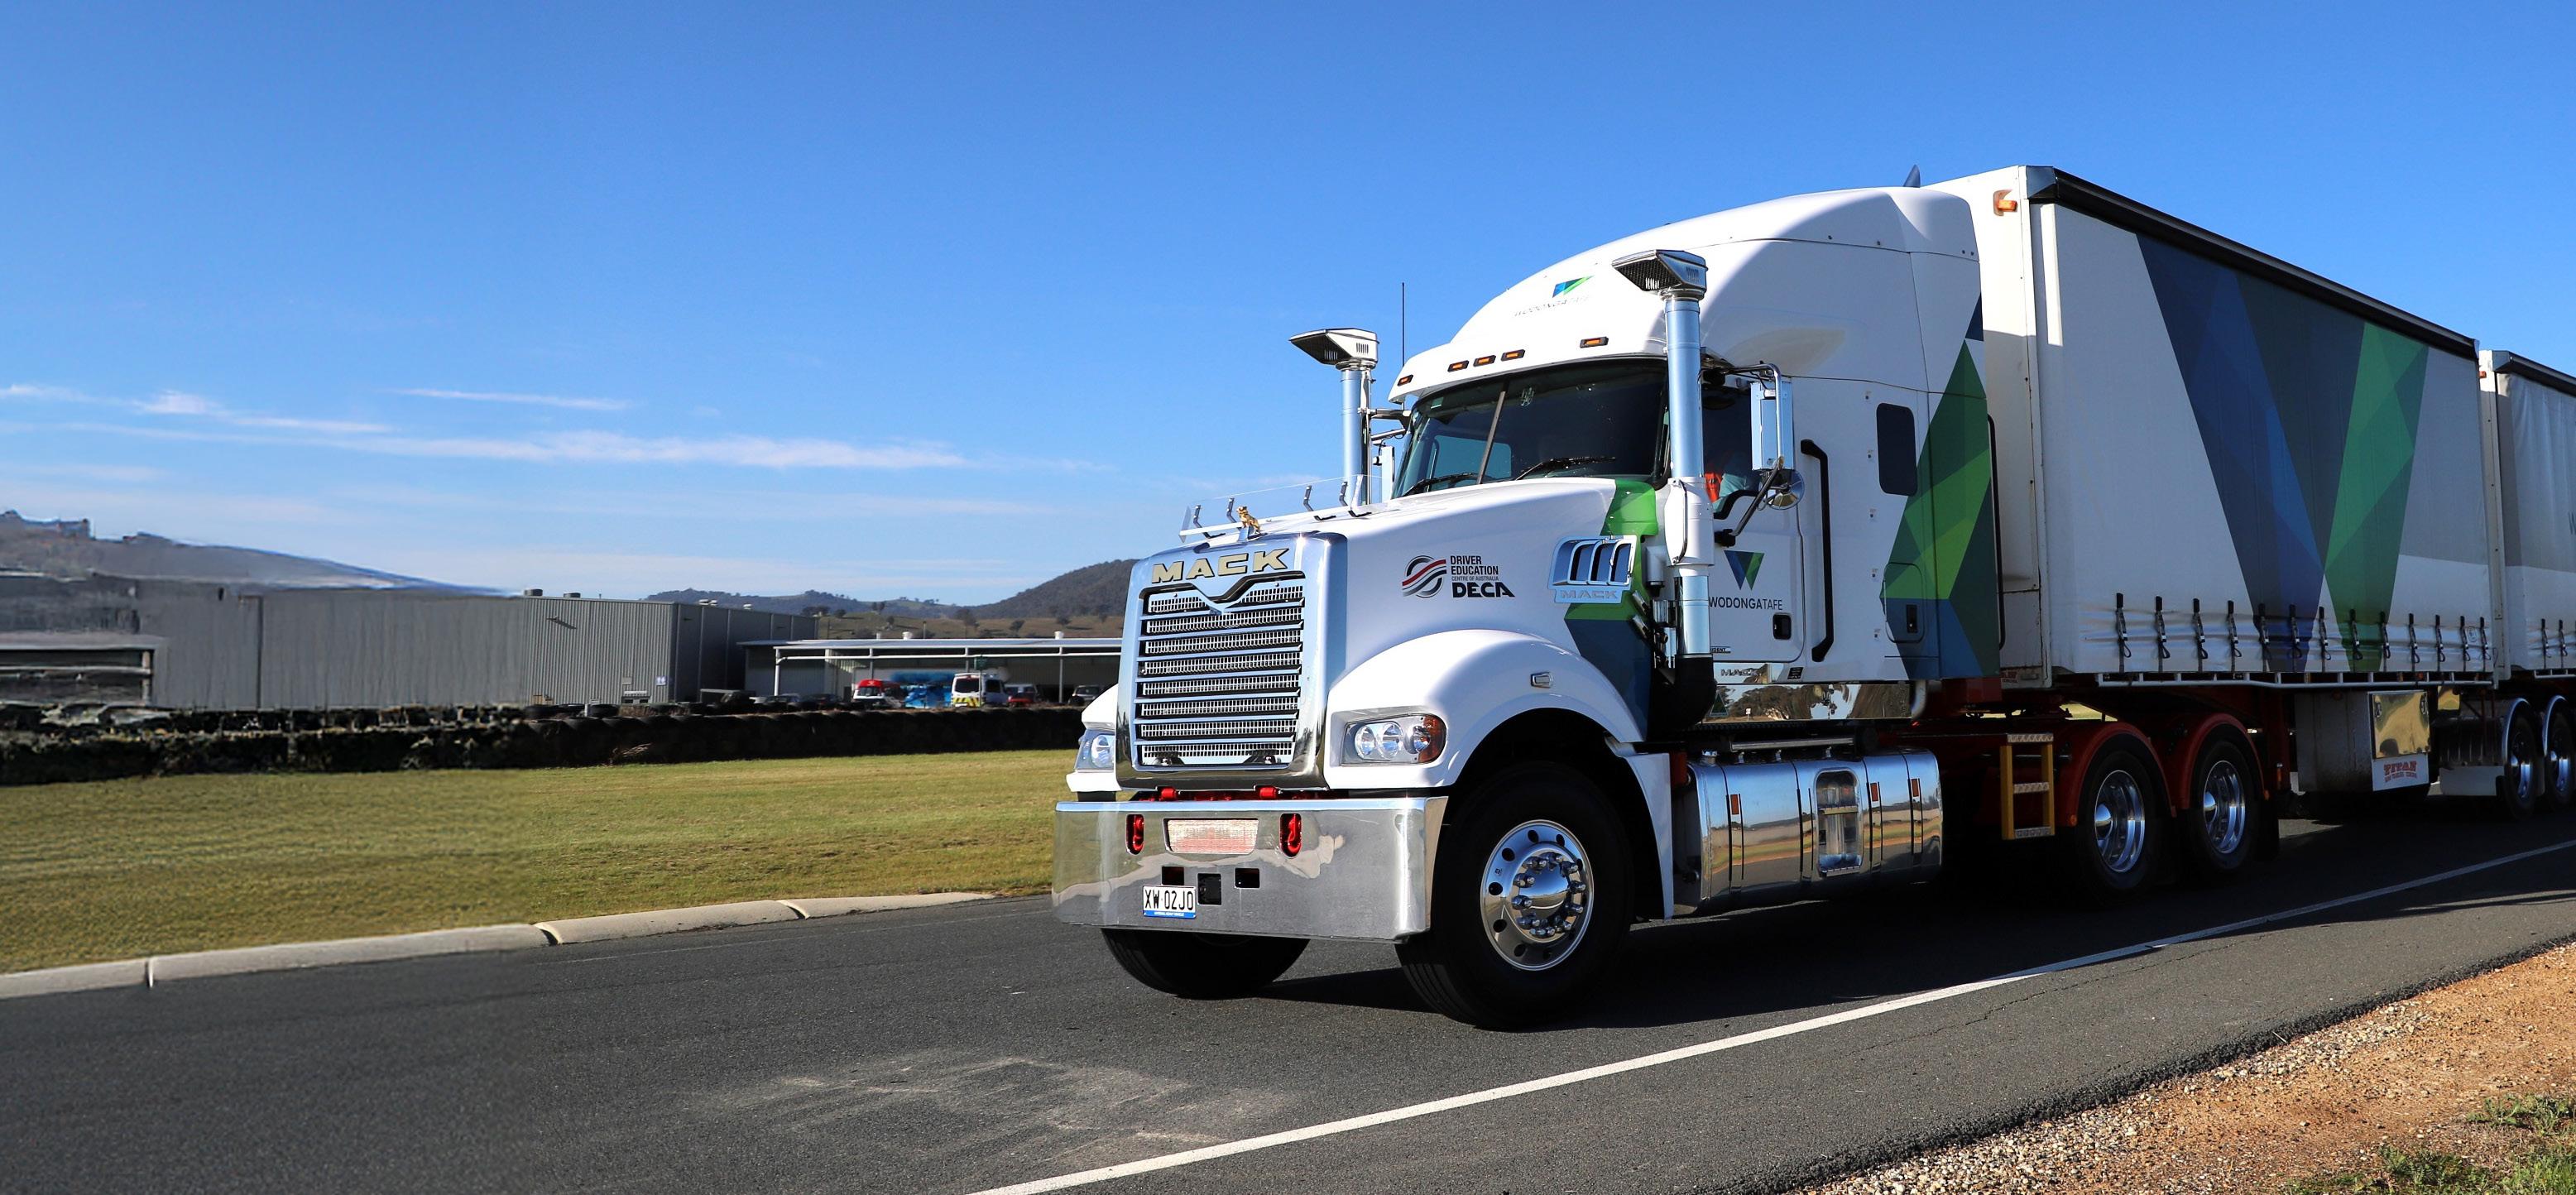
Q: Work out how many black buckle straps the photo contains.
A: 15